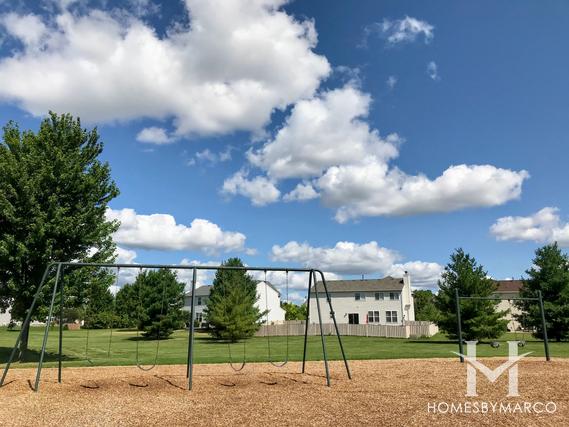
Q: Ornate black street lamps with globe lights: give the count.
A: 0